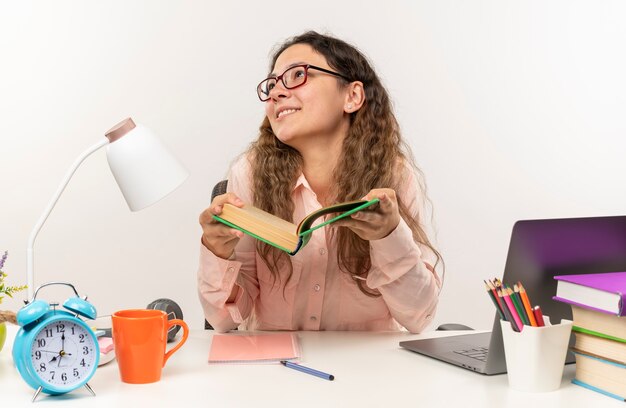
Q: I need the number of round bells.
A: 2